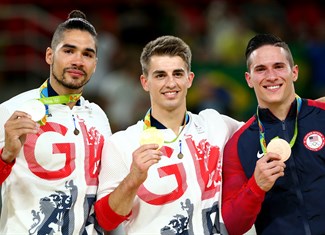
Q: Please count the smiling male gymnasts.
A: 2